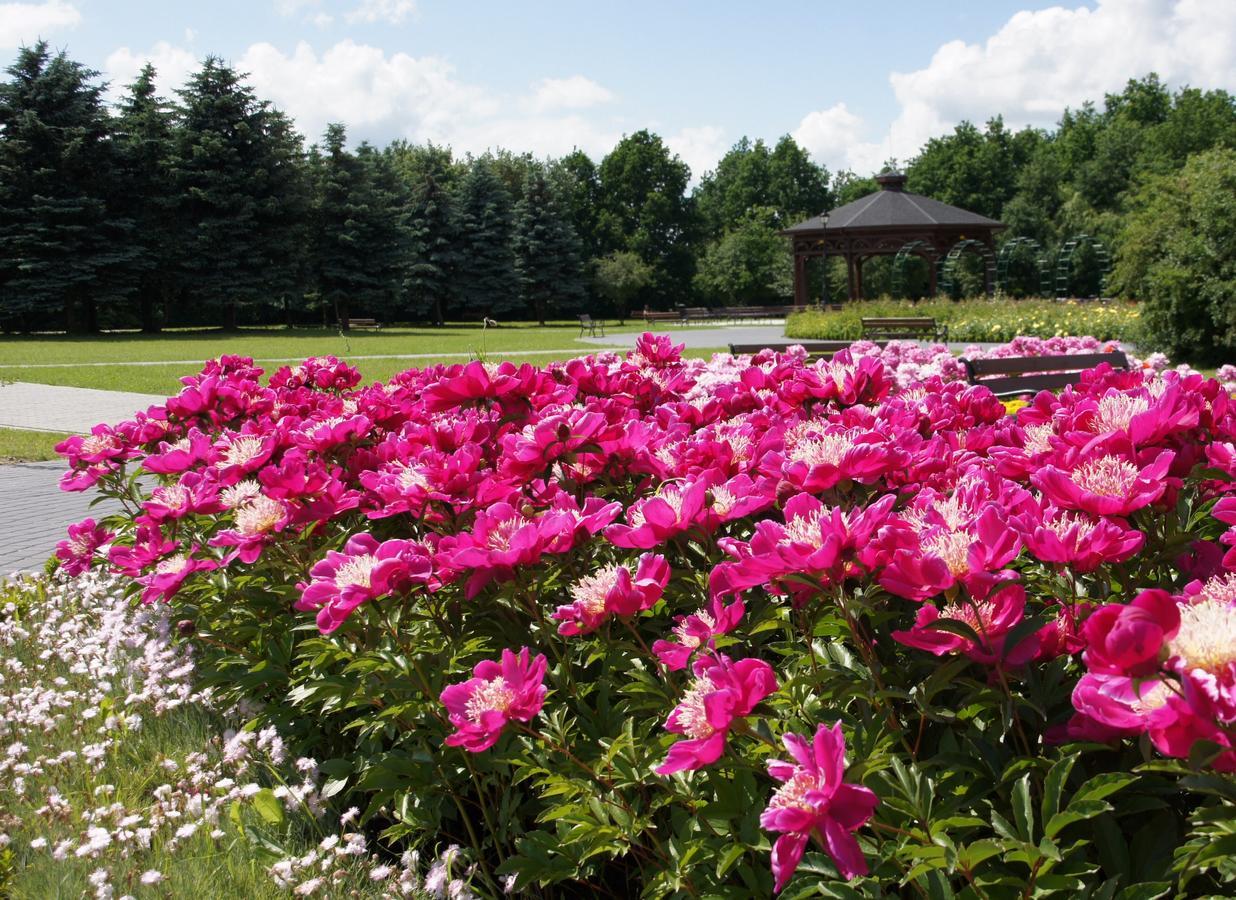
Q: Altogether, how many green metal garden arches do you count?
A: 4